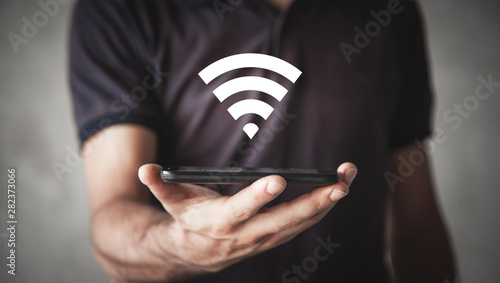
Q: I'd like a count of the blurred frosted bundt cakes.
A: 0